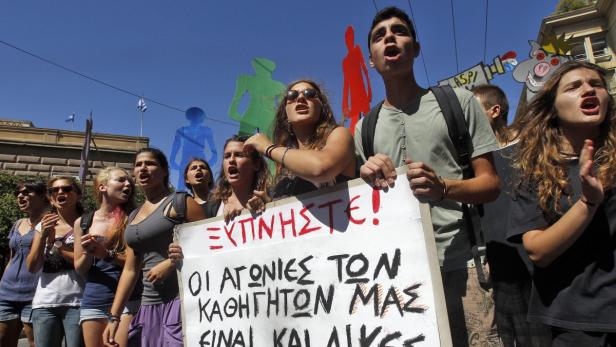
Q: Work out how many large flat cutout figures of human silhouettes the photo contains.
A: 3